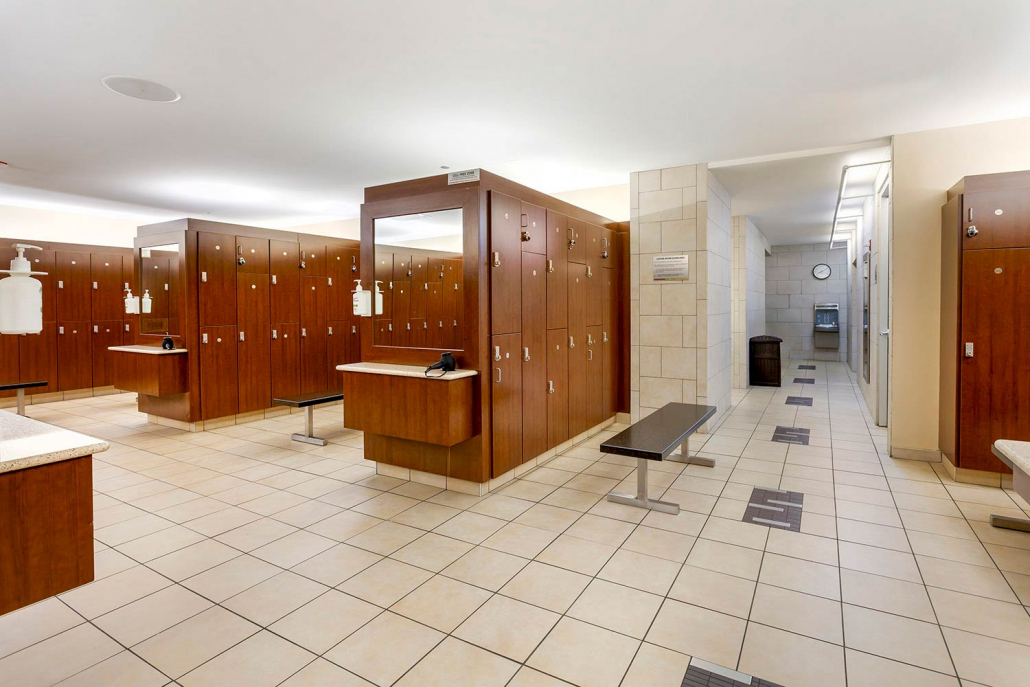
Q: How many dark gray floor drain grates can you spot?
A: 6